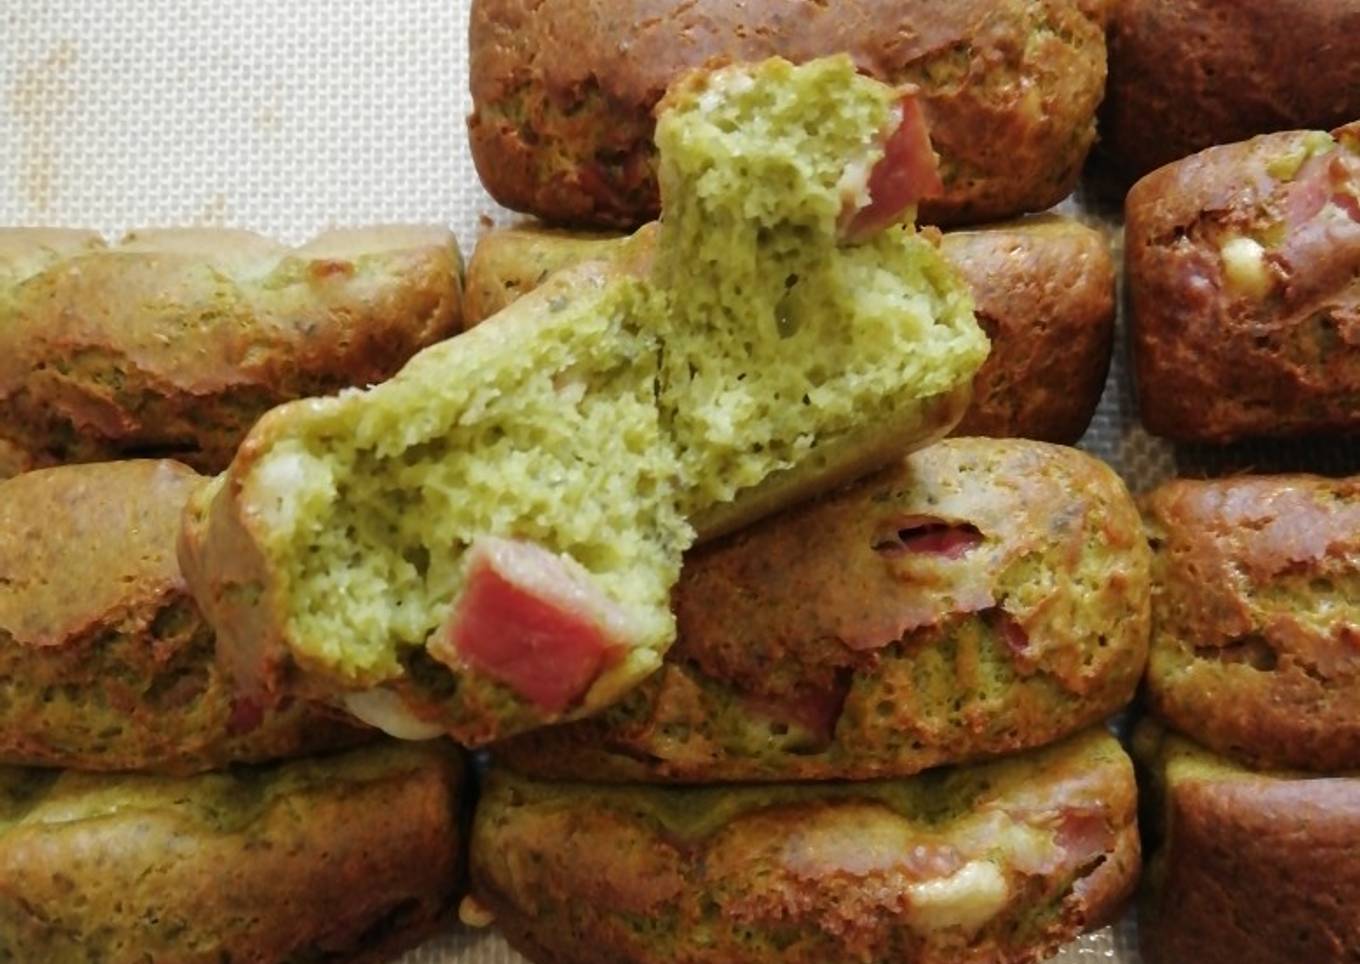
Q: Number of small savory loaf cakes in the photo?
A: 12